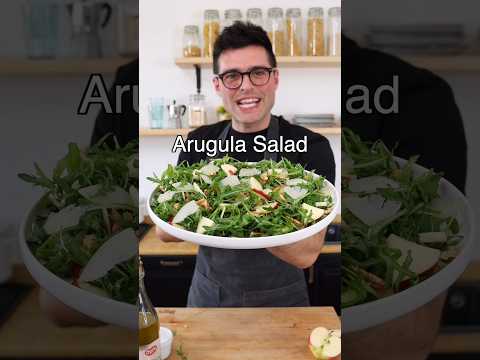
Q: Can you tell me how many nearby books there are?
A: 0